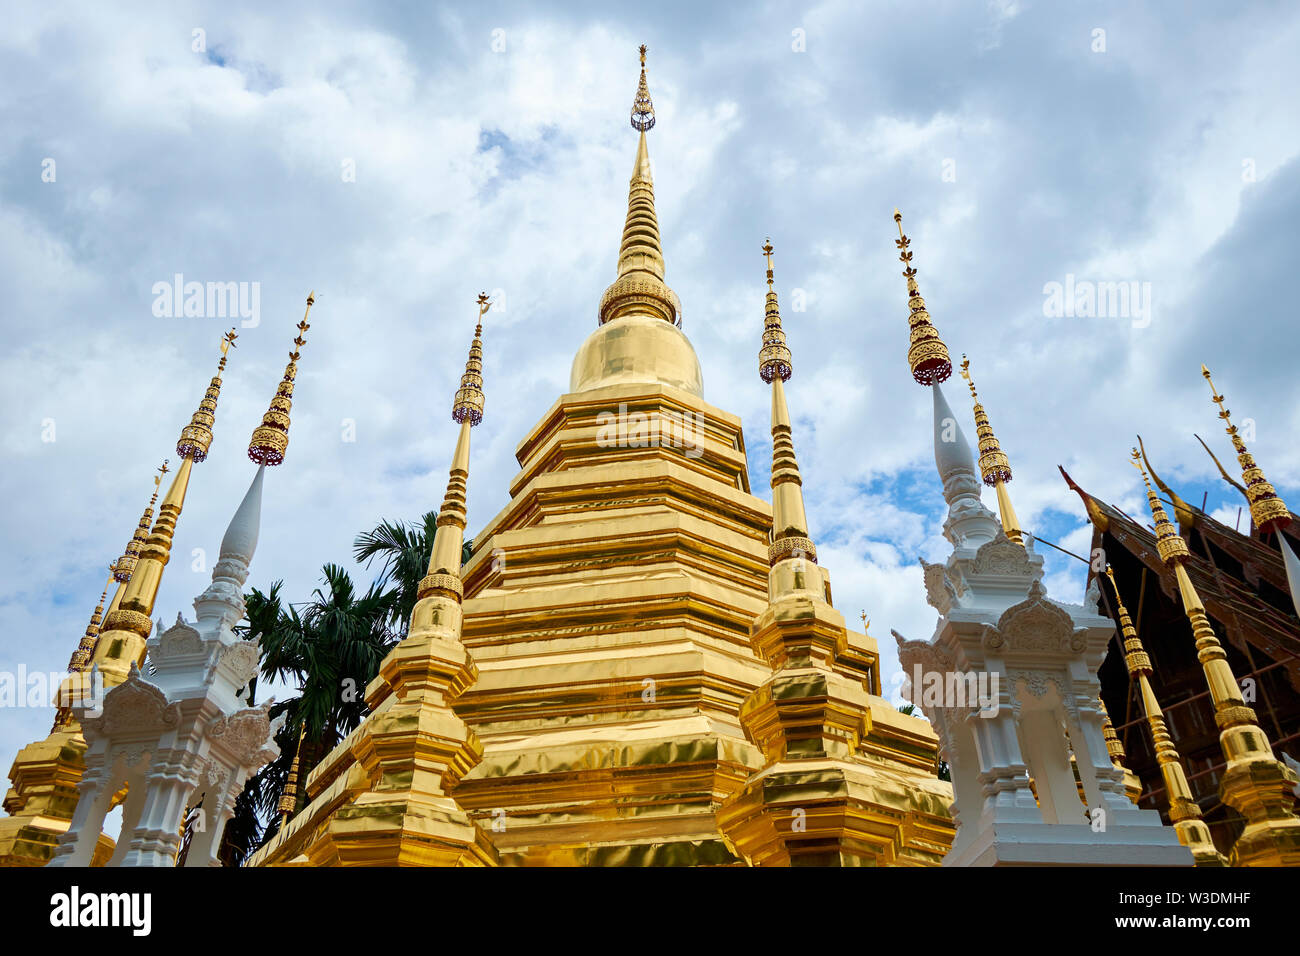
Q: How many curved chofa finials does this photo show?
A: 3